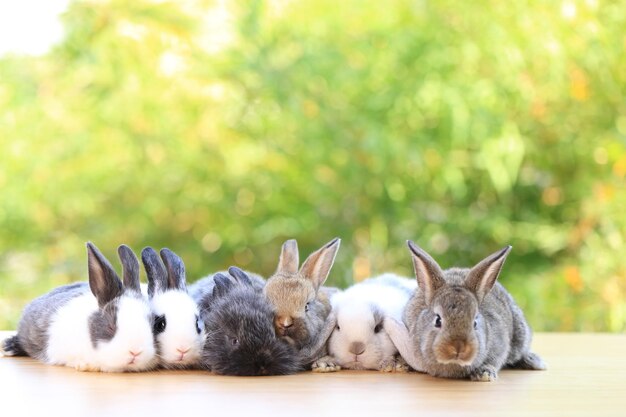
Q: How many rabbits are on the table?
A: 6